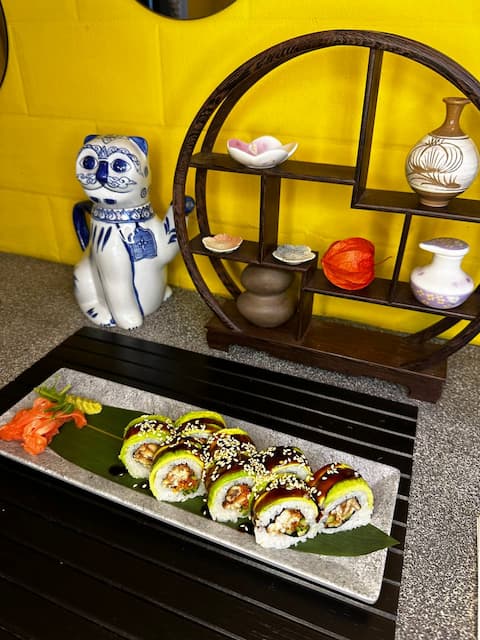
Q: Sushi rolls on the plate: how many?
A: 8